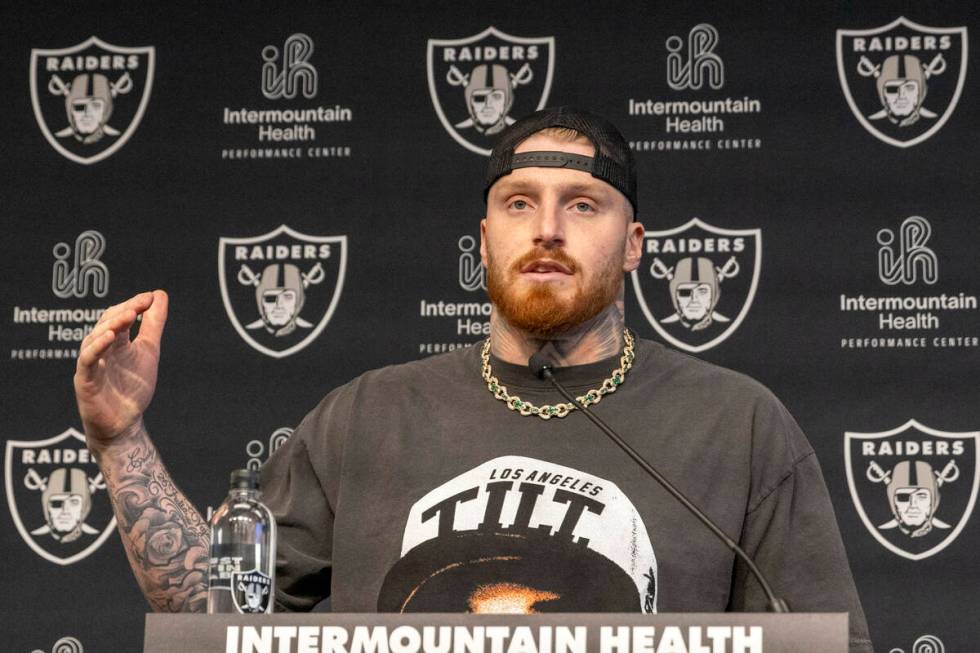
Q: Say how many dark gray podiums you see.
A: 1